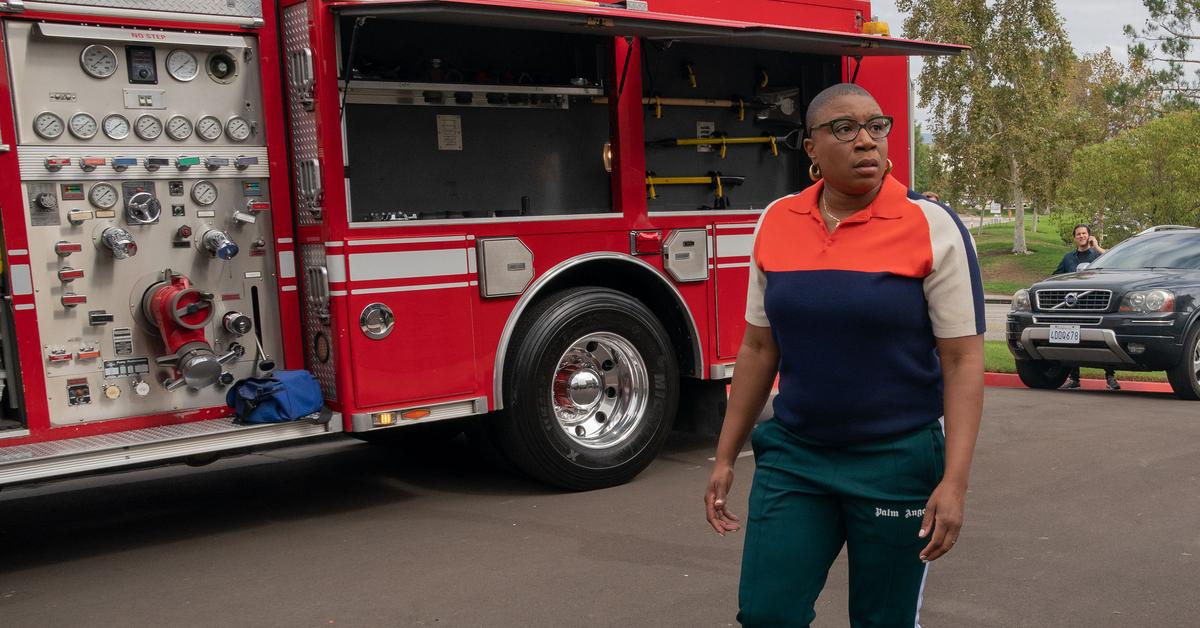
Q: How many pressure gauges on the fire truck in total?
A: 11